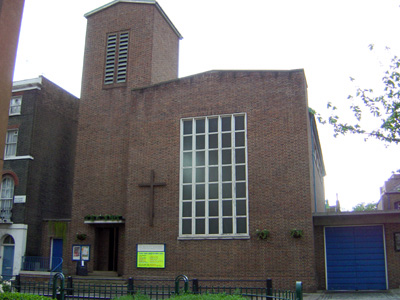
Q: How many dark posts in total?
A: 5